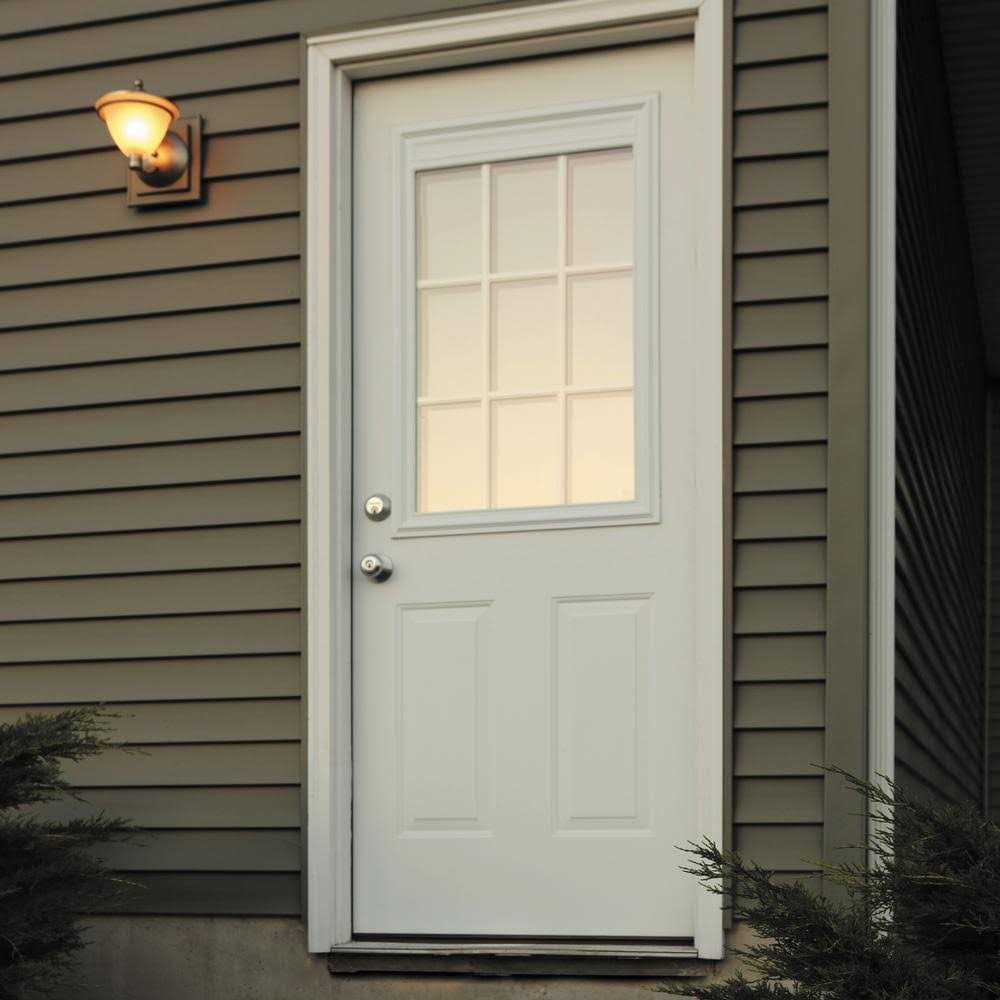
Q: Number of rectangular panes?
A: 9